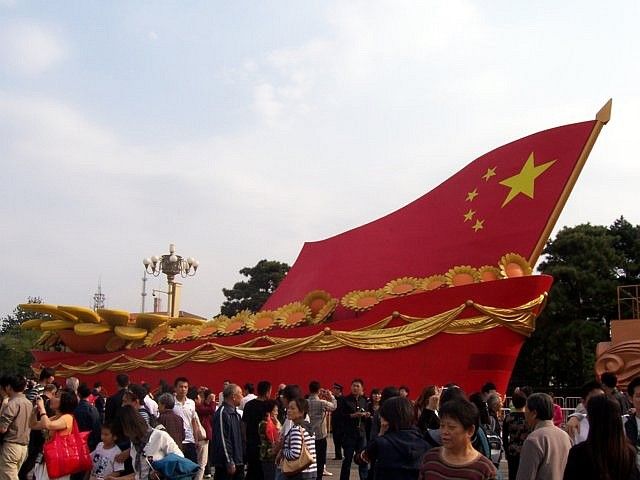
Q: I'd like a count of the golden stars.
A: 5